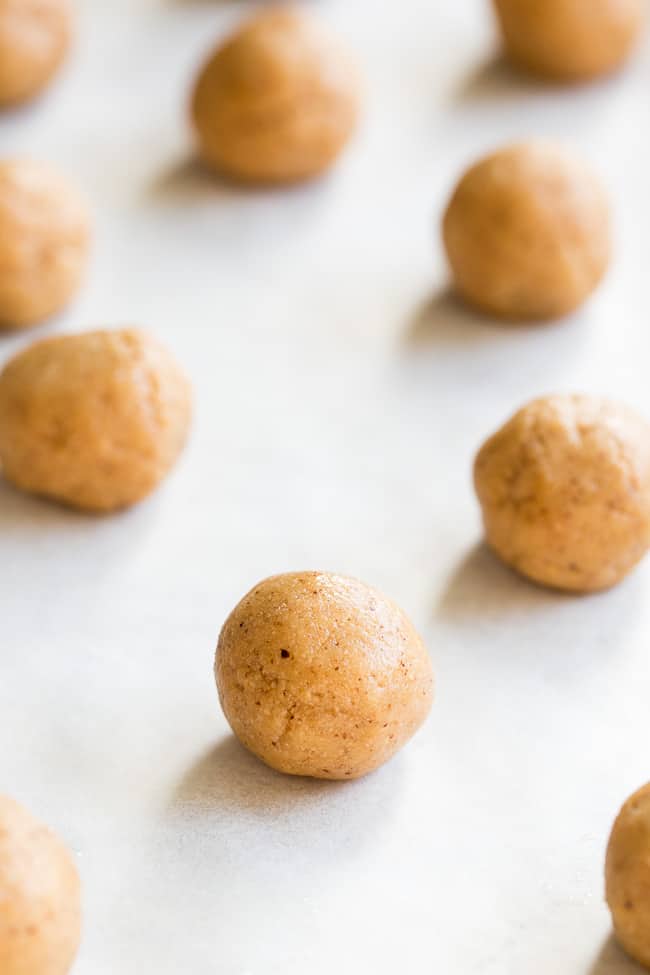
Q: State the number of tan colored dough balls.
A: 10